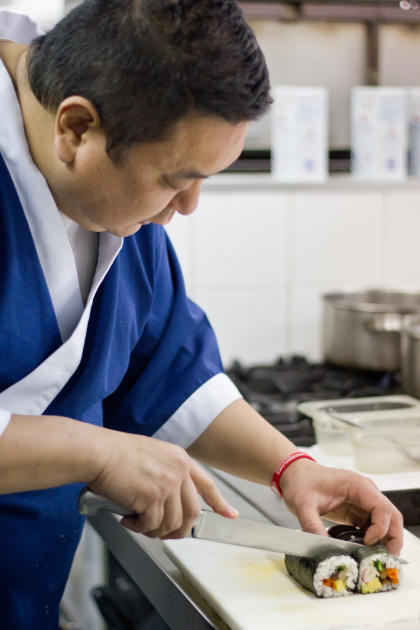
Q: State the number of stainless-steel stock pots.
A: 2